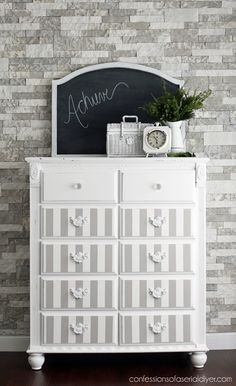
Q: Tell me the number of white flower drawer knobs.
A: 8